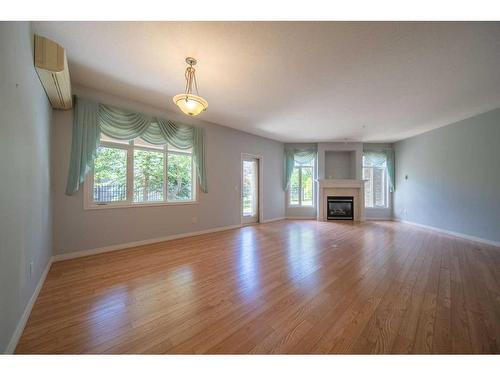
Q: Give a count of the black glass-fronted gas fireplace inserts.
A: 1